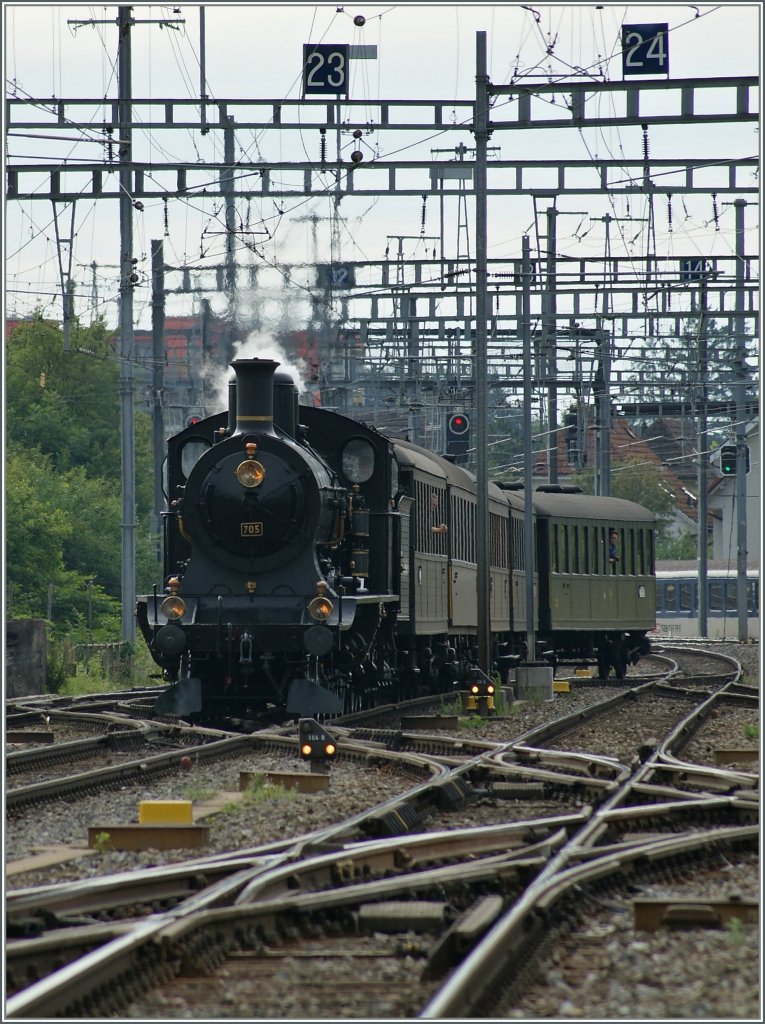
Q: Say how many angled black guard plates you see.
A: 2